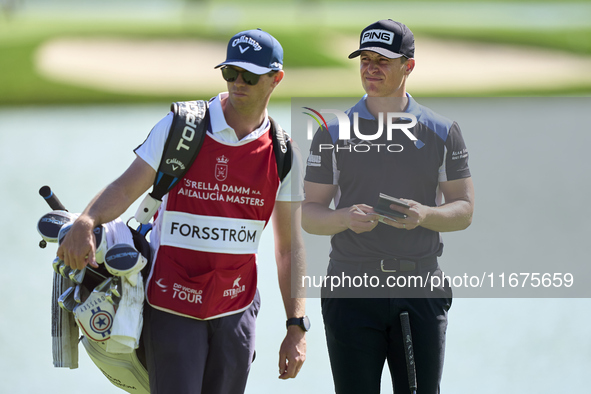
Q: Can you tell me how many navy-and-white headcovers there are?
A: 3